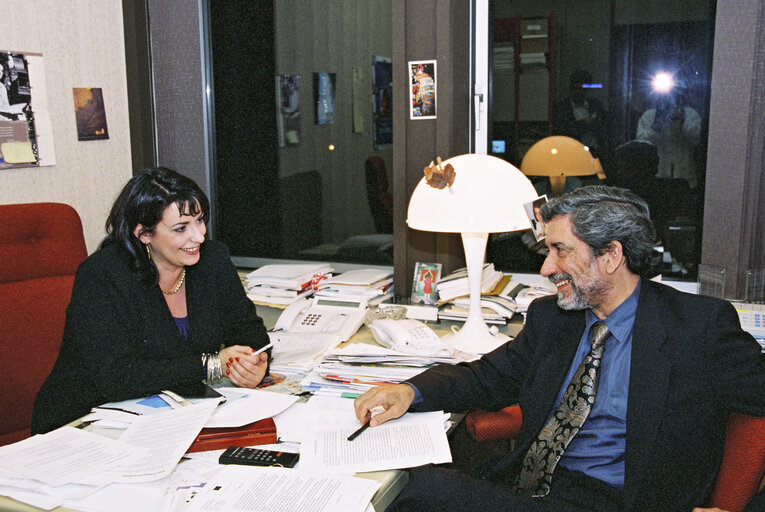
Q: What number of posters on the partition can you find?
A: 1